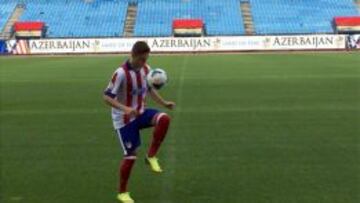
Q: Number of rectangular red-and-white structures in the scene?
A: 3